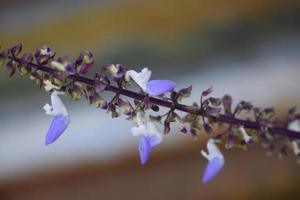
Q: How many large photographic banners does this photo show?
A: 0